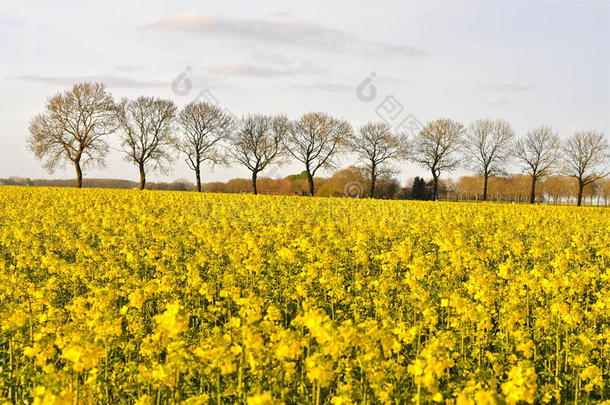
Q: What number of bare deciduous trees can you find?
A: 10